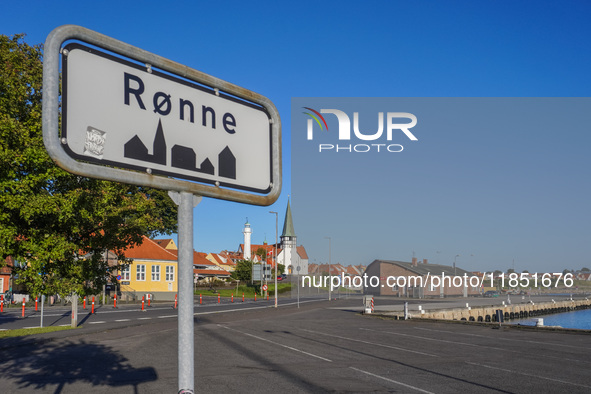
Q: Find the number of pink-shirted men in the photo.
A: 0